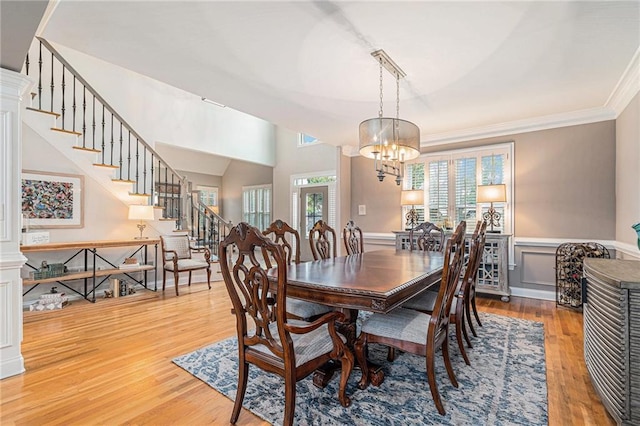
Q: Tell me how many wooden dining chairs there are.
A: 8